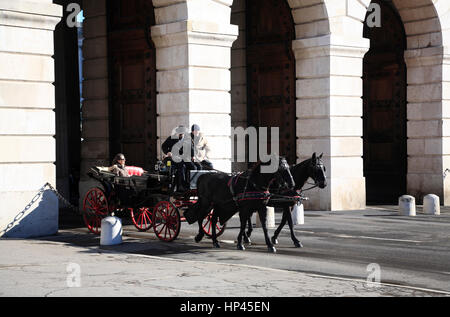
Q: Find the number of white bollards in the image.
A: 5